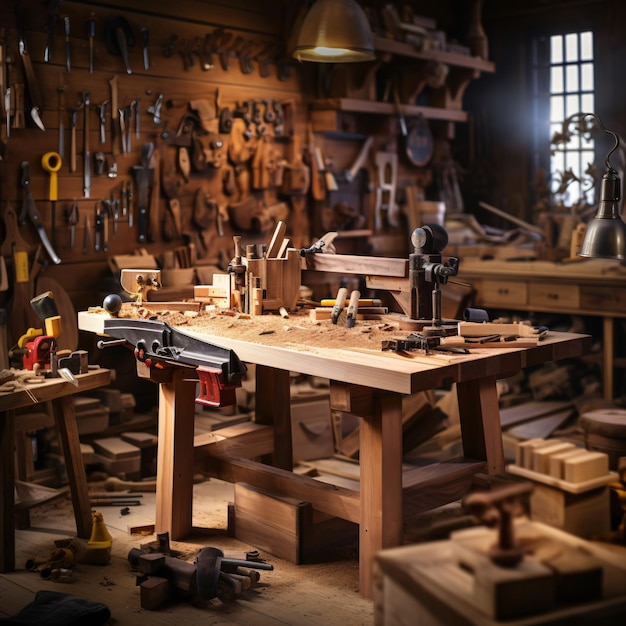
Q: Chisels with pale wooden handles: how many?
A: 2